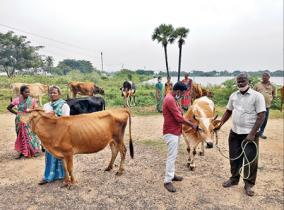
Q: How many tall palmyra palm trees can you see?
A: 2